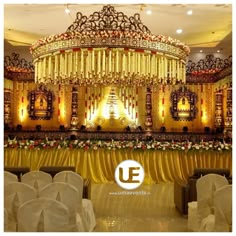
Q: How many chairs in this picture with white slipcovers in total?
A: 8